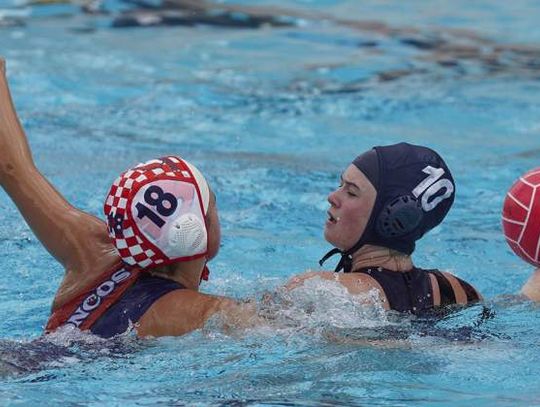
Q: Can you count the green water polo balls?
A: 0